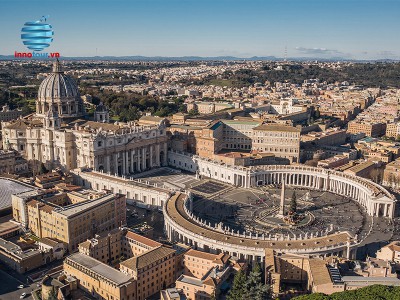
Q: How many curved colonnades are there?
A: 2